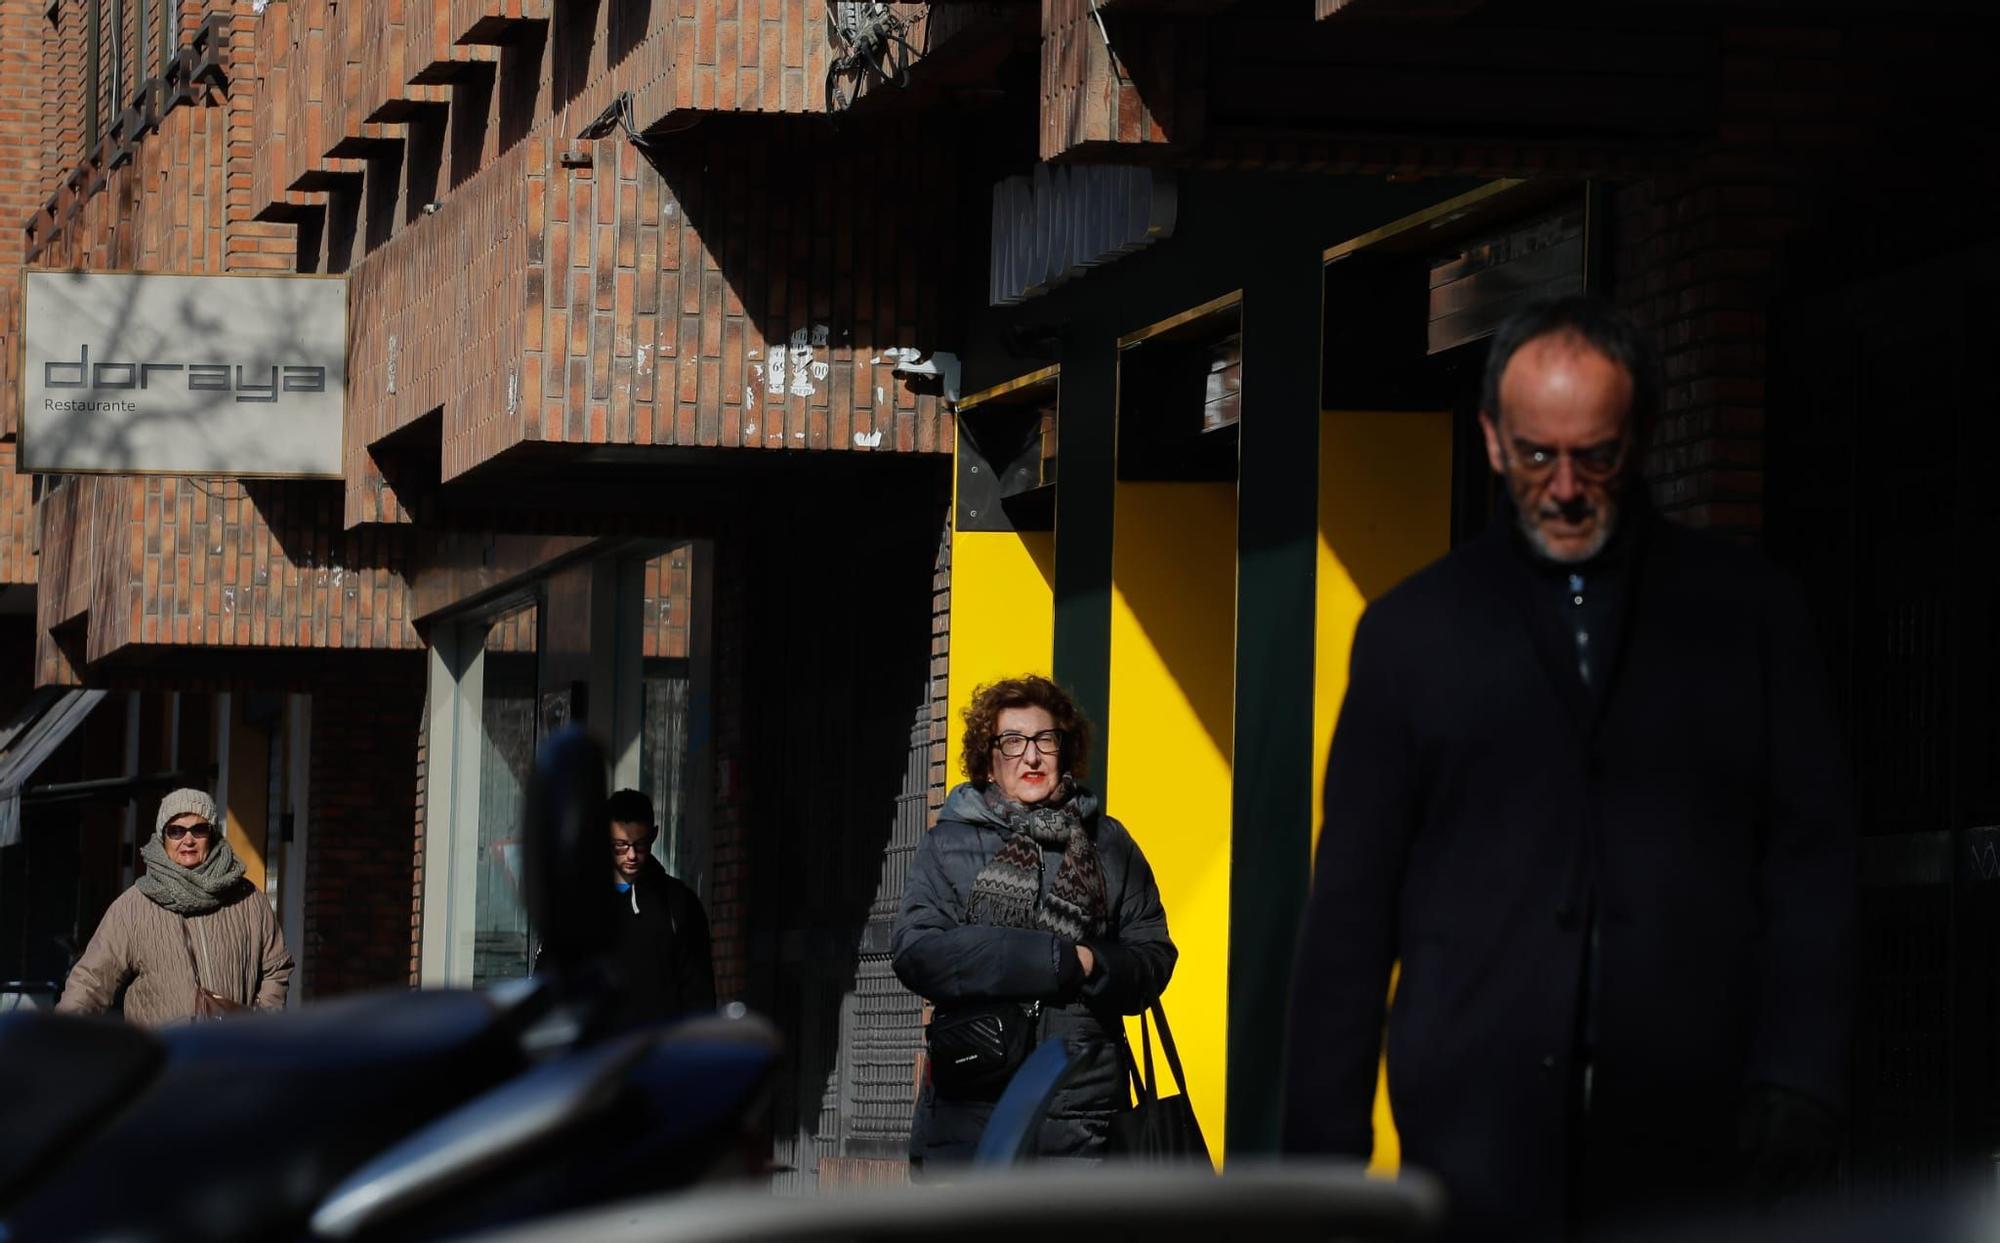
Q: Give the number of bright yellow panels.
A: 3